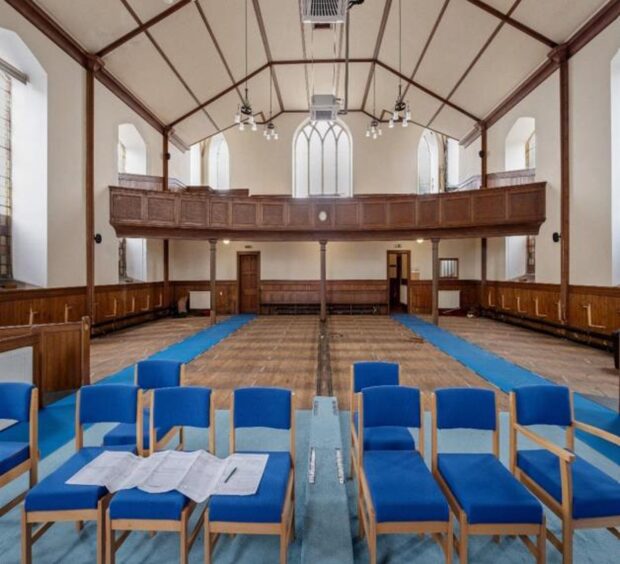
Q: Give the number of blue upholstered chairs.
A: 9